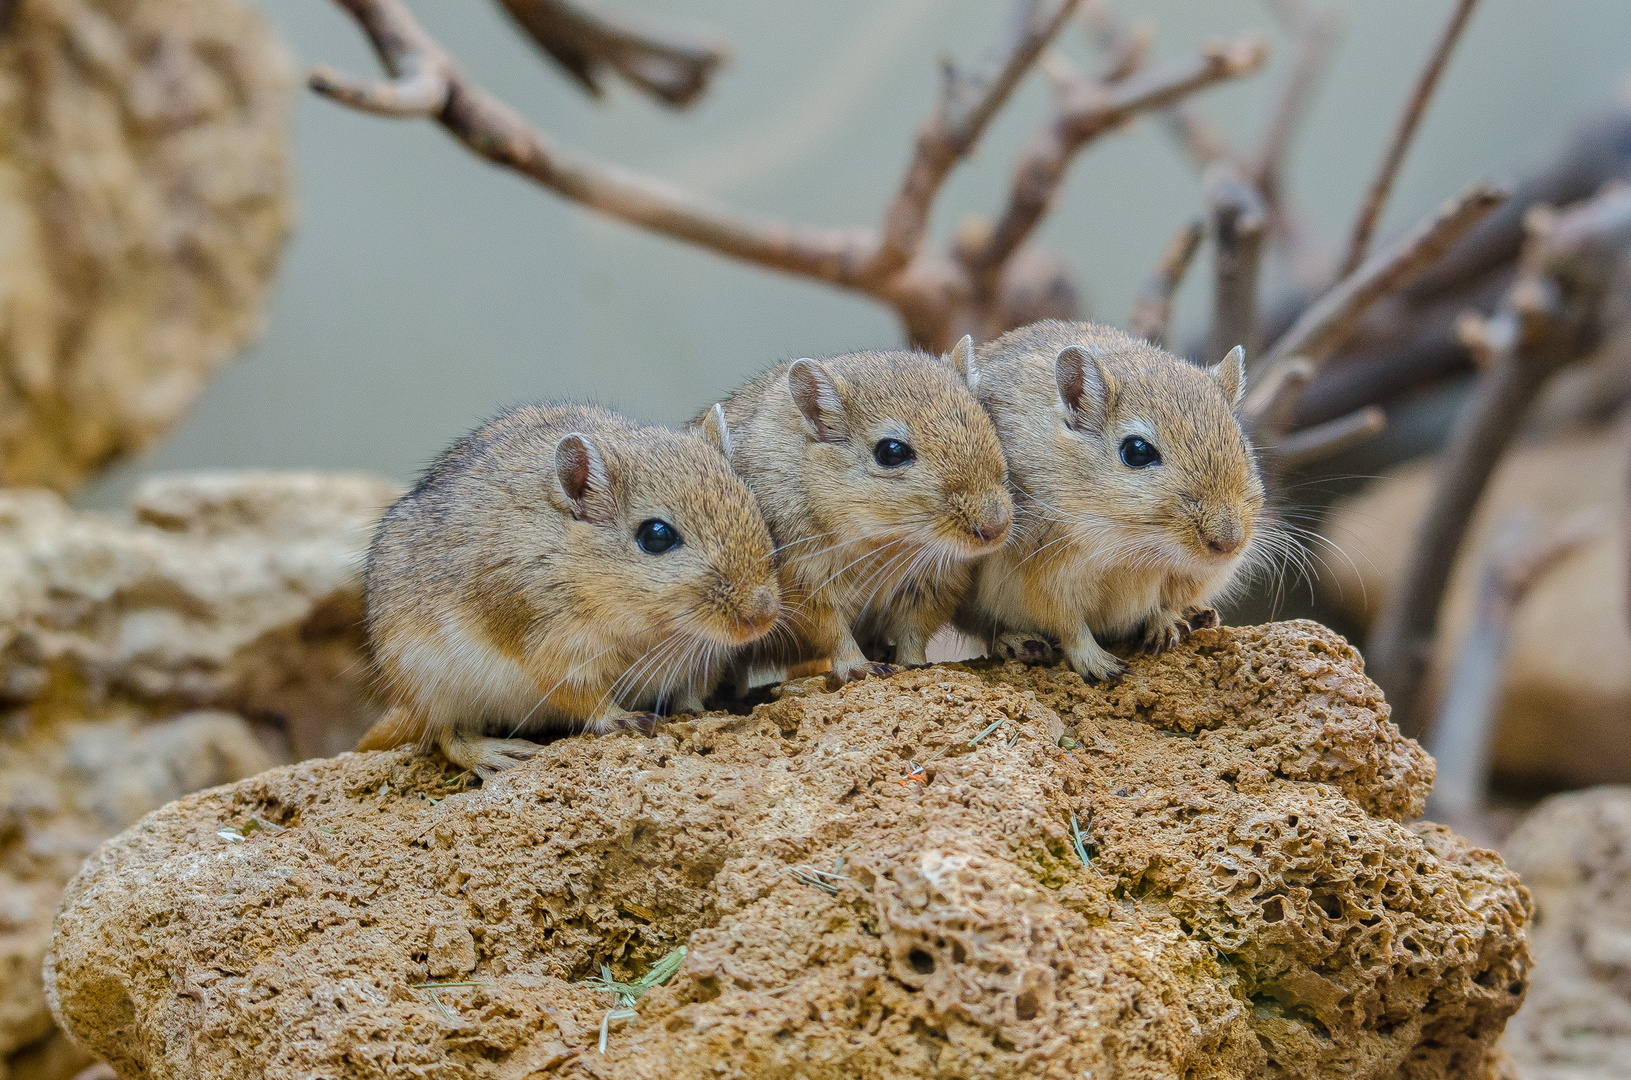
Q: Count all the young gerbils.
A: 3